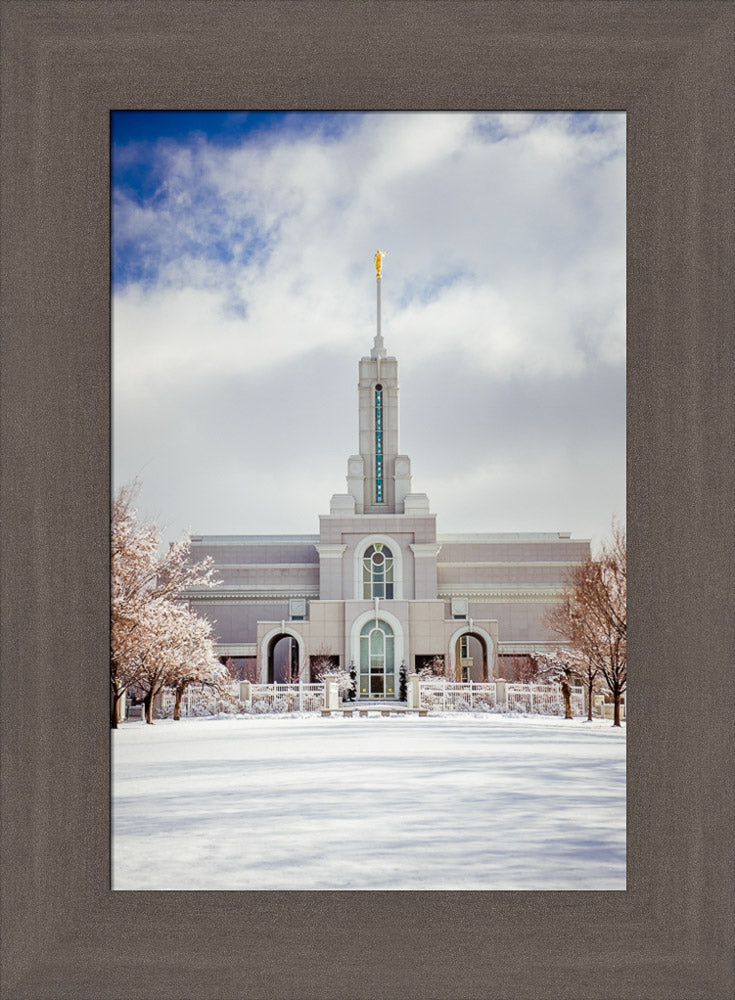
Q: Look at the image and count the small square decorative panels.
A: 2